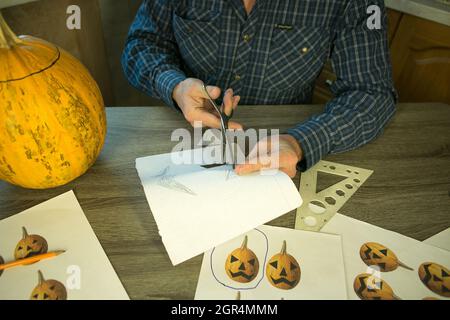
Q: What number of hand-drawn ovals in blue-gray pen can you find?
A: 1